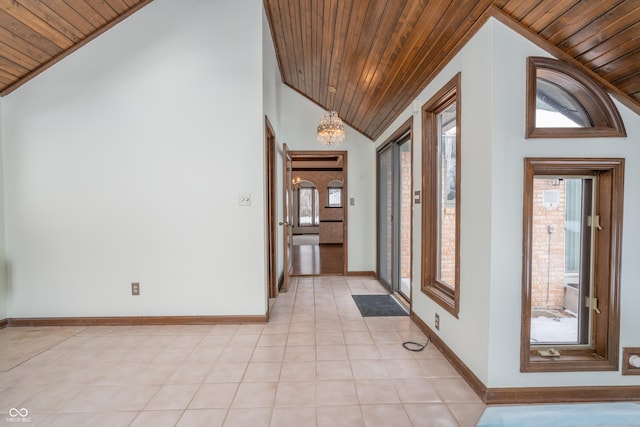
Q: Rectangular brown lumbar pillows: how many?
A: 0